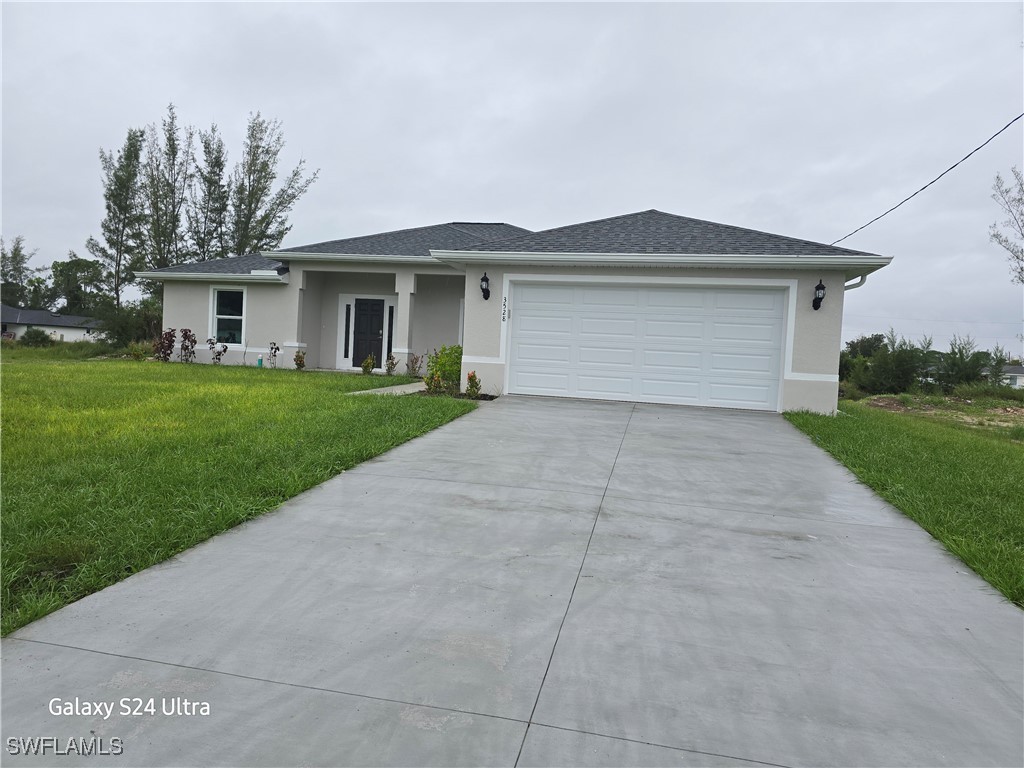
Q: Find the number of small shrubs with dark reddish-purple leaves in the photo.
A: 4